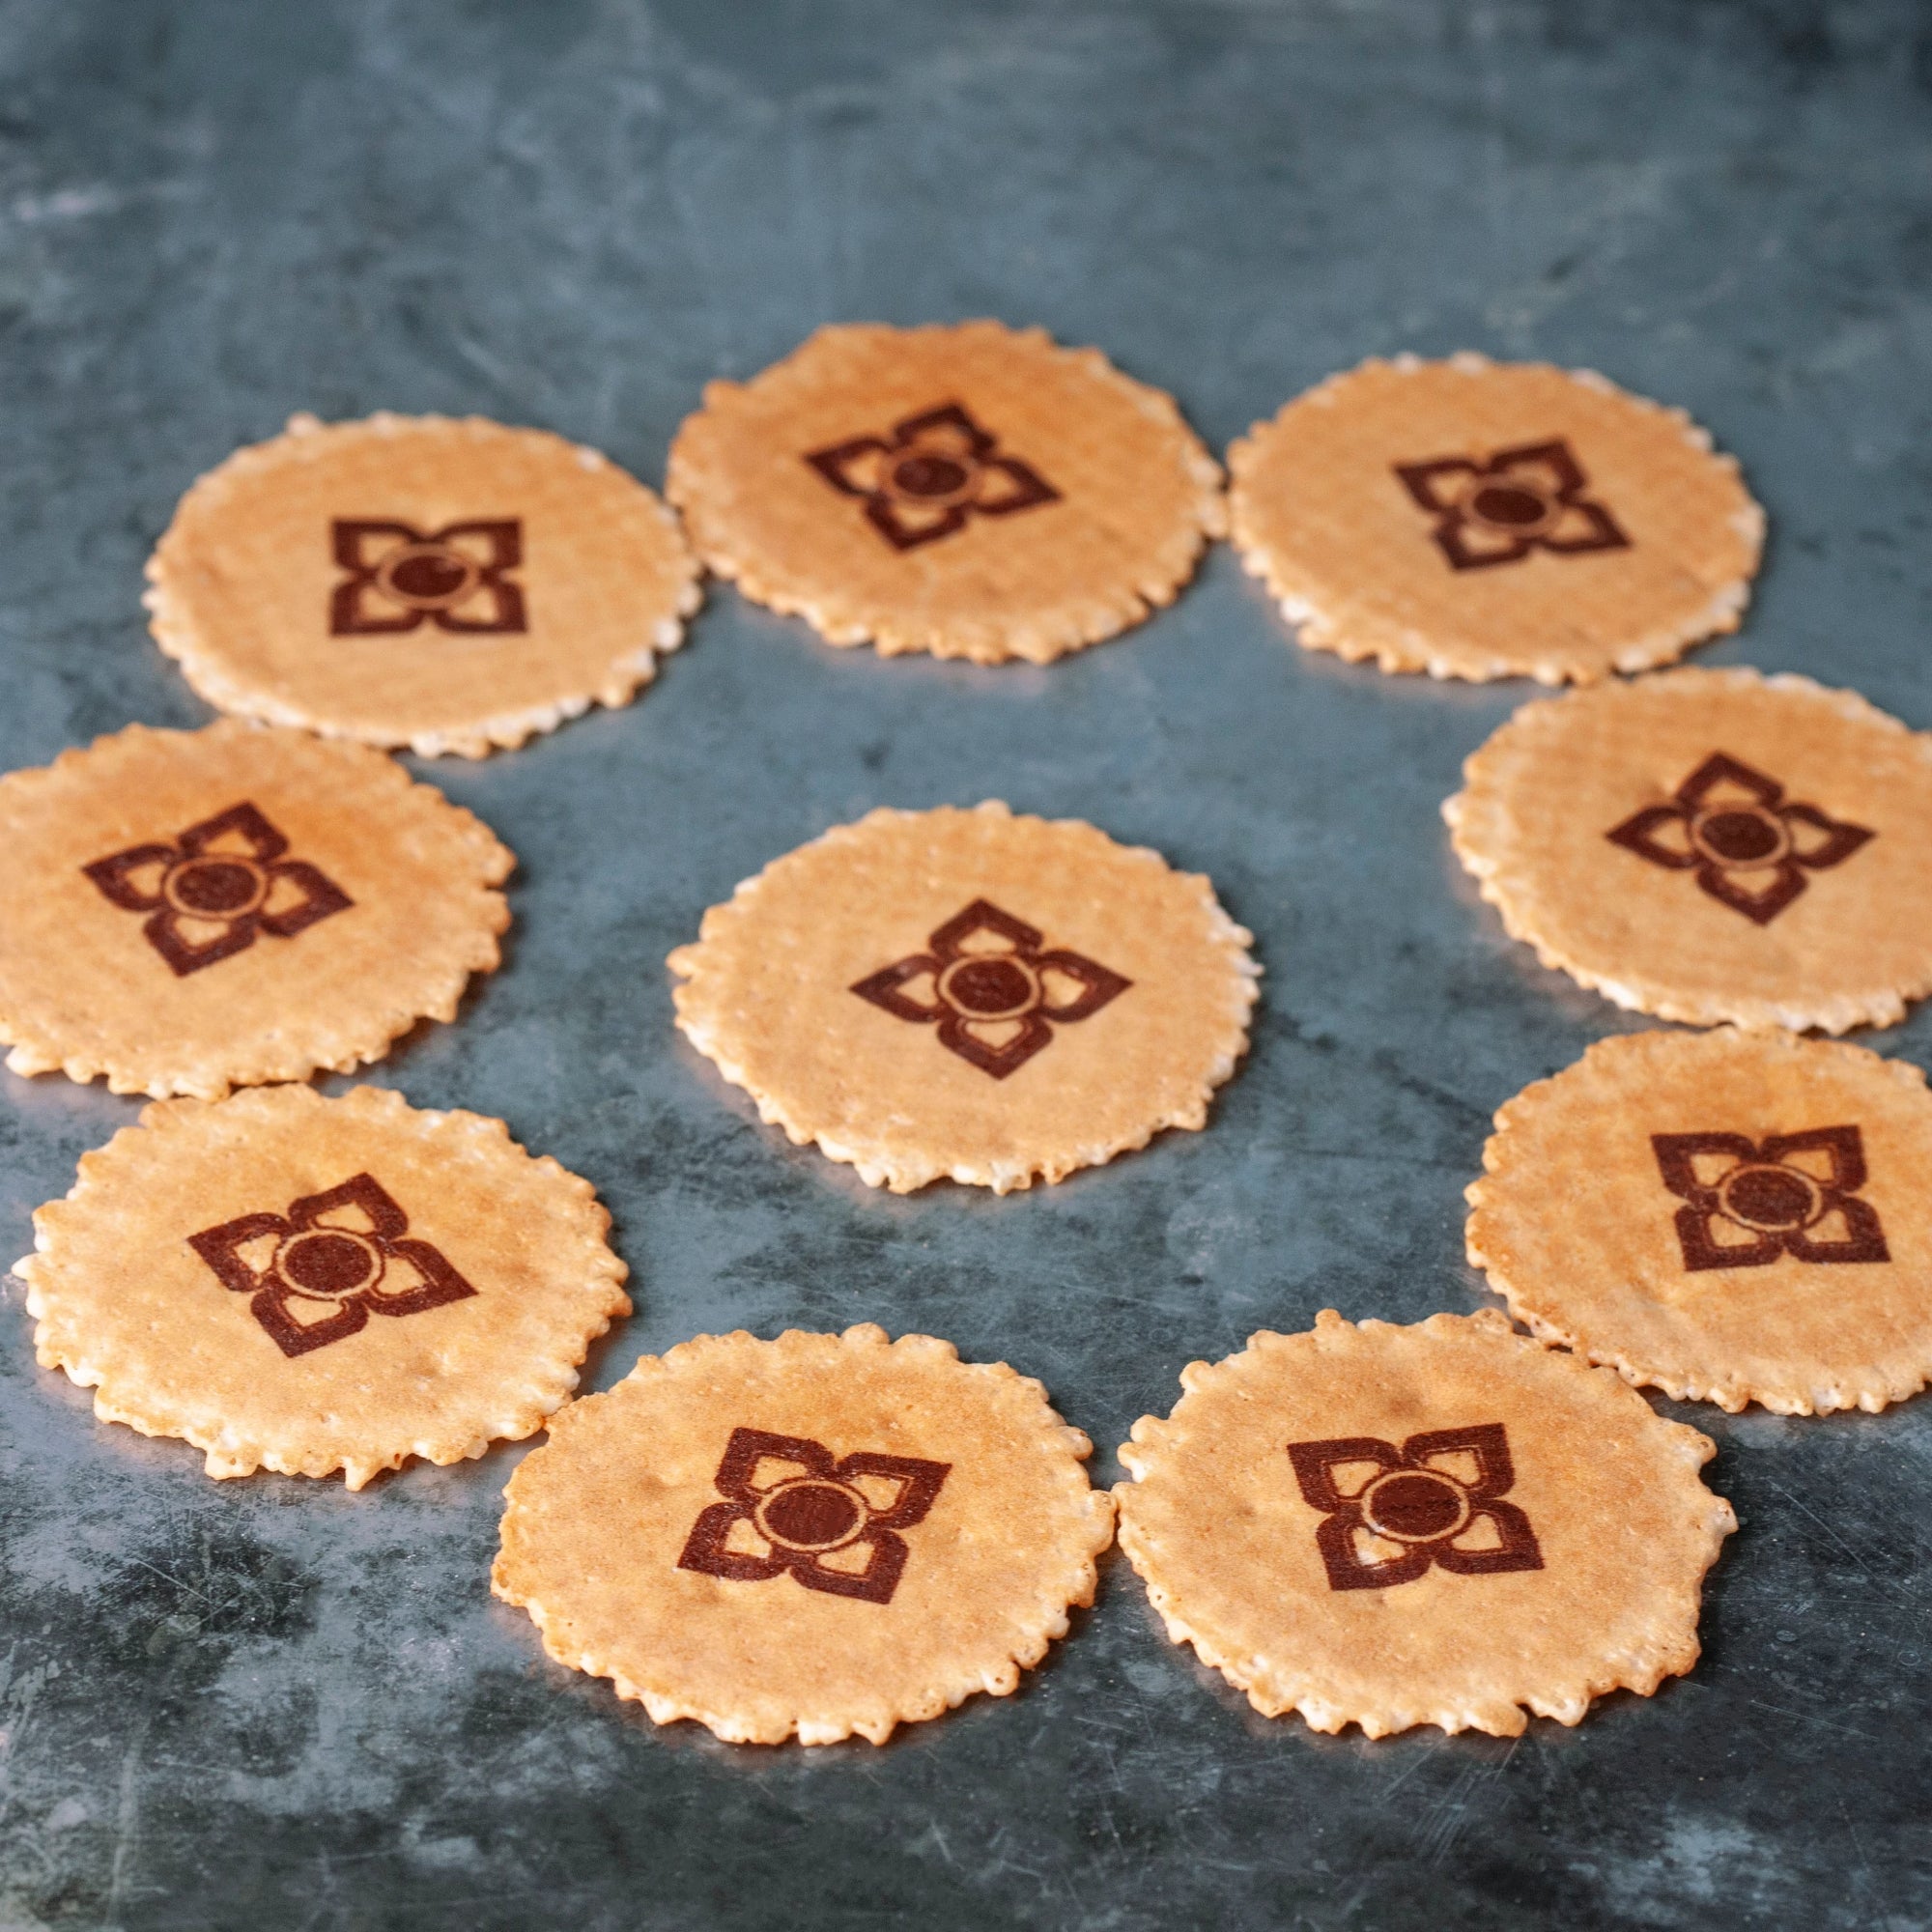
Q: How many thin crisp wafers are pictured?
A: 10